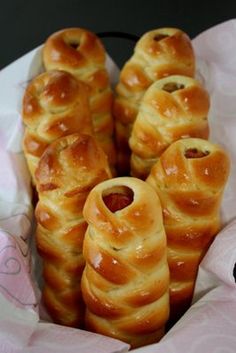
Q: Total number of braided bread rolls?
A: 7